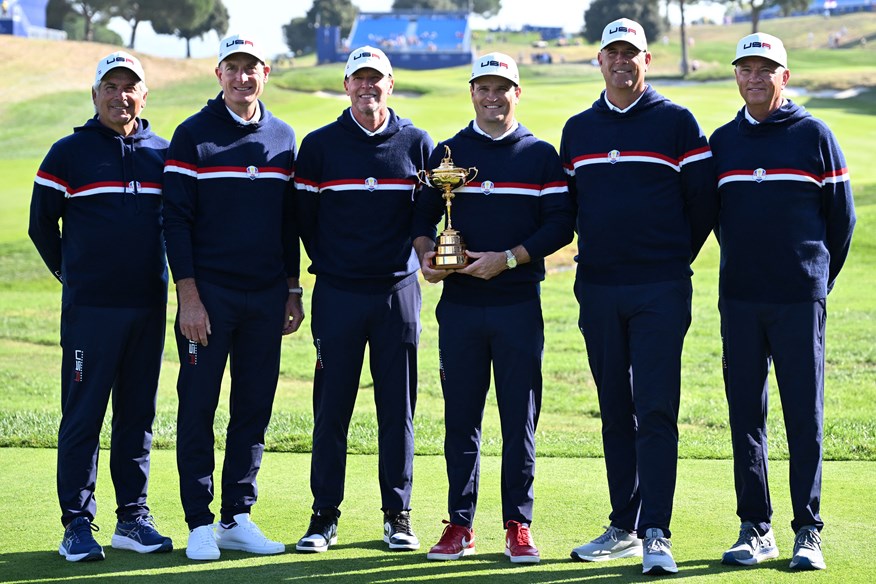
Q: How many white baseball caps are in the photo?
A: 6